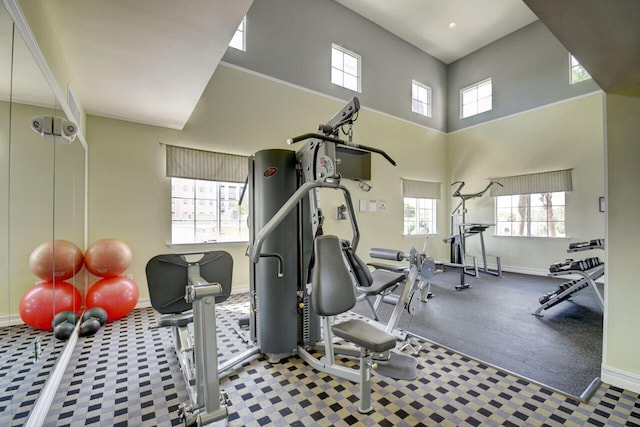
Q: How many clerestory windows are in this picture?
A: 5